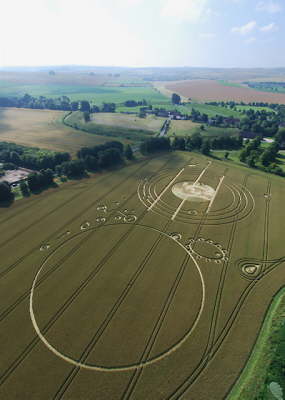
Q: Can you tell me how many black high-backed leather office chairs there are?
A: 0